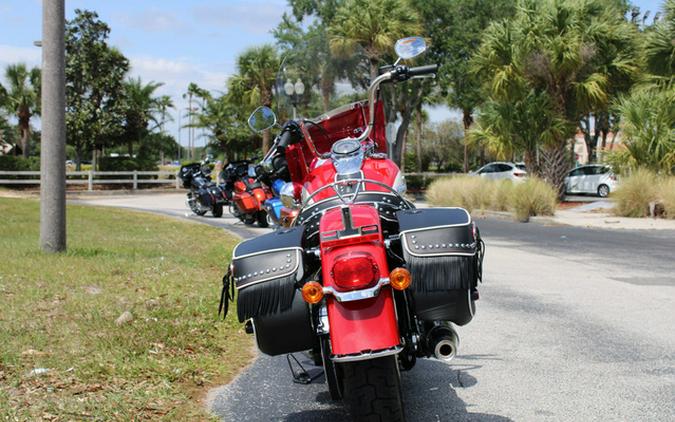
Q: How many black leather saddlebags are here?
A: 2